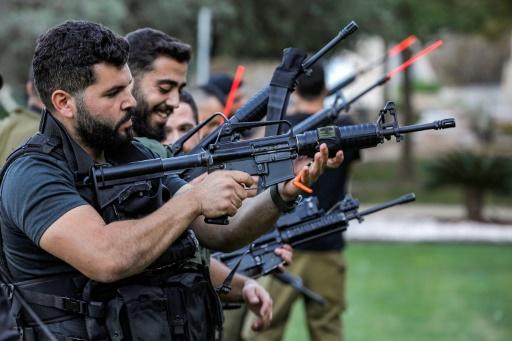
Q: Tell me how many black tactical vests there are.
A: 1